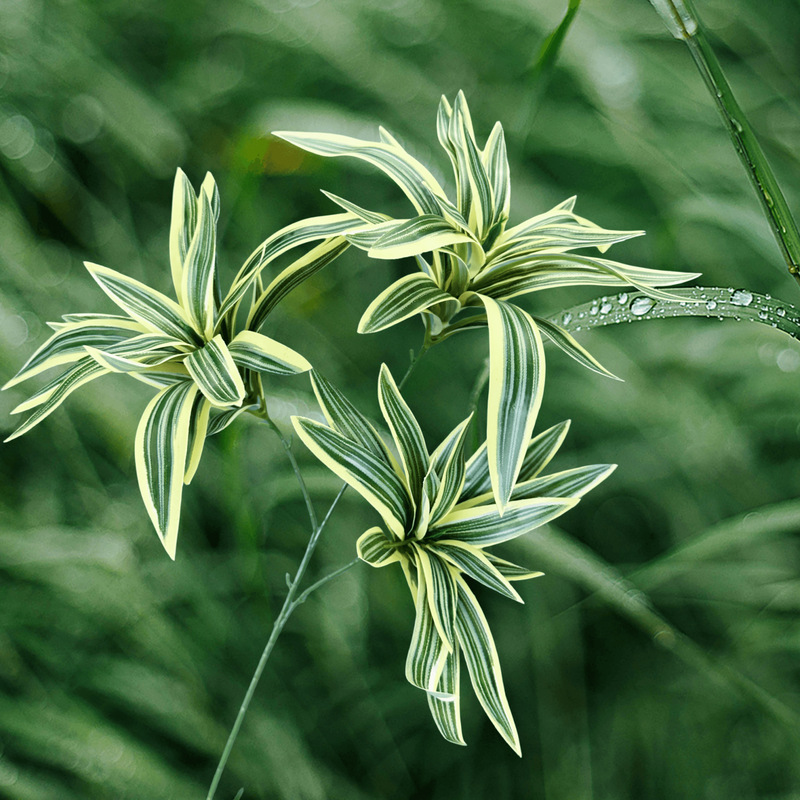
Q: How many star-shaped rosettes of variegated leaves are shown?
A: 3